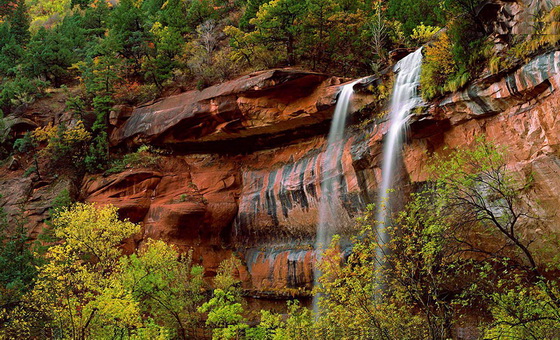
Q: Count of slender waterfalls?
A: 2